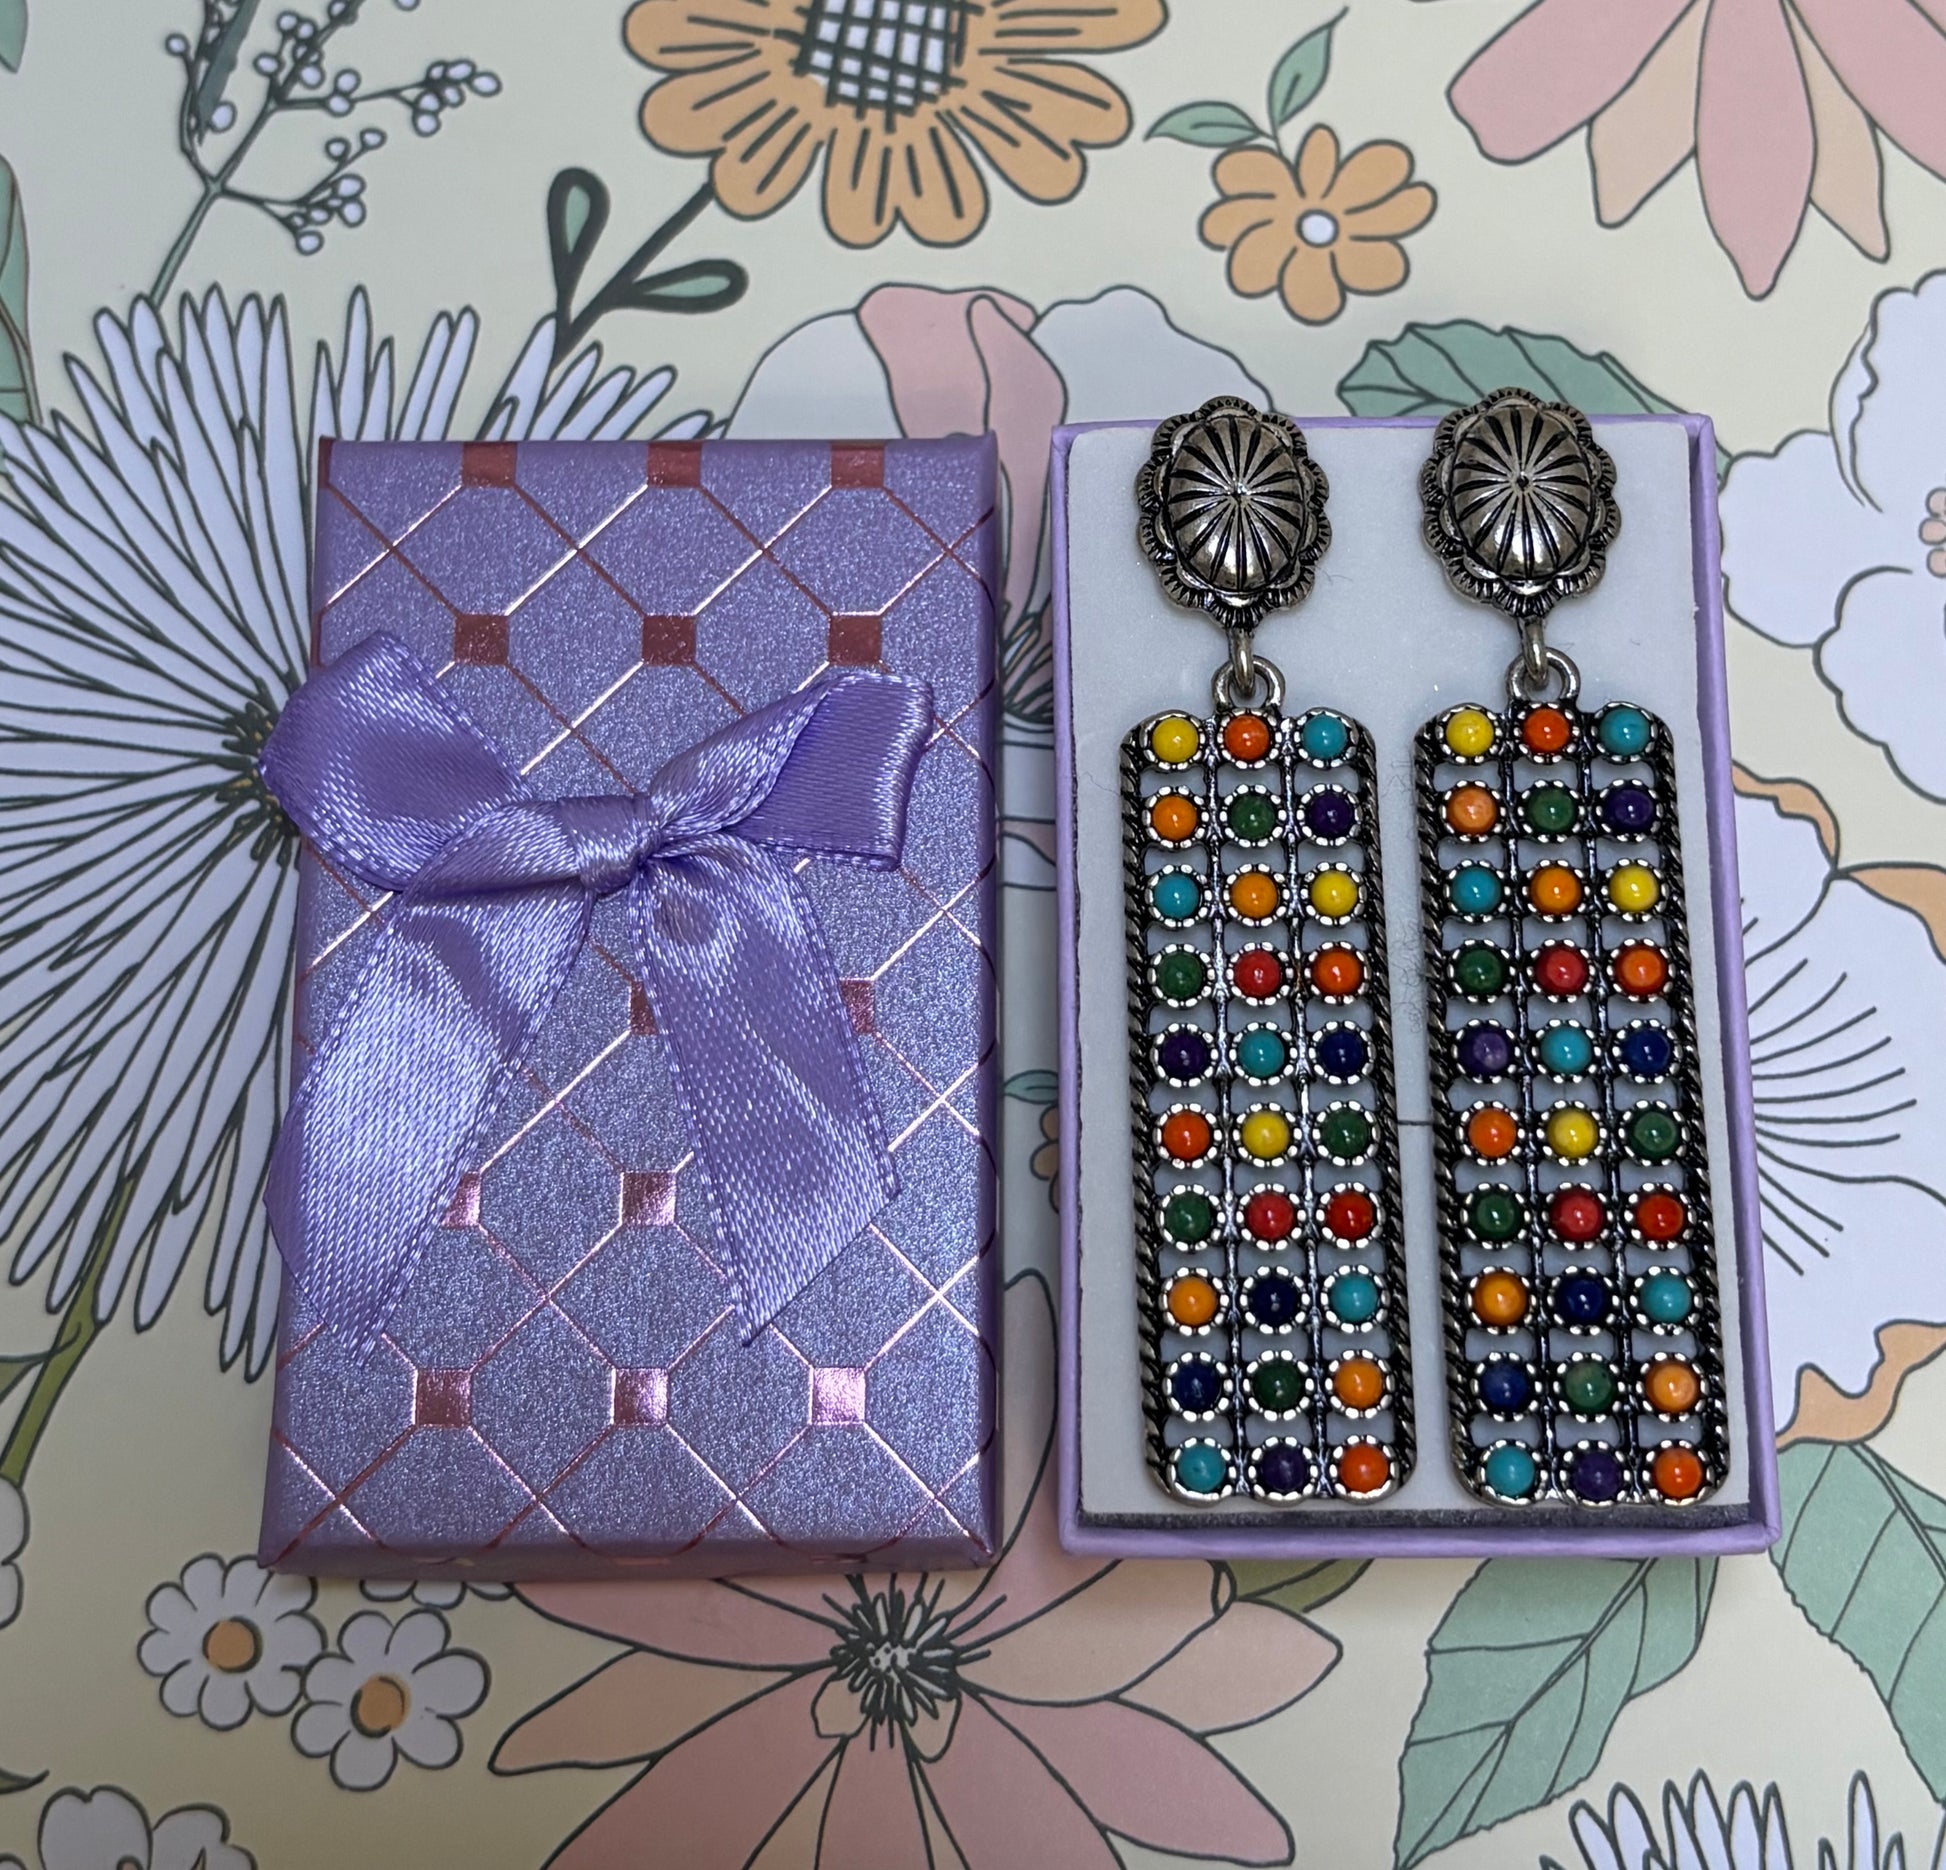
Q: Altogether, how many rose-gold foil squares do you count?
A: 13